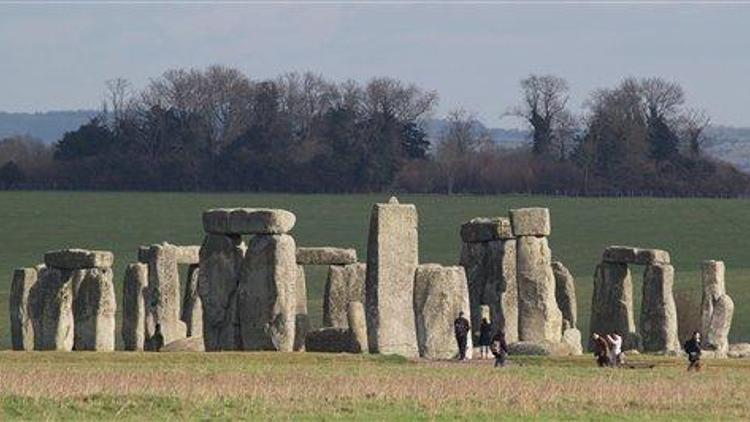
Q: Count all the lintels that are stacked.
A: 7